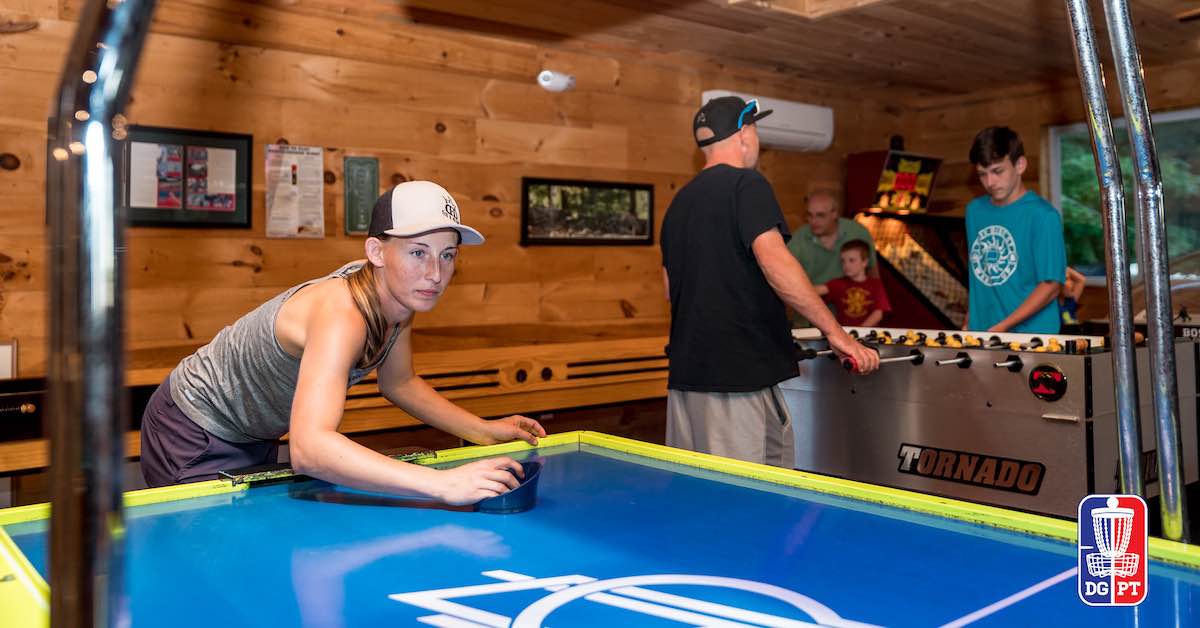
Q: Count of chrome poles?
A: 3